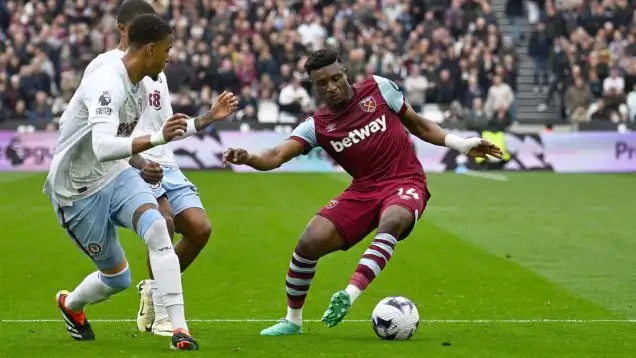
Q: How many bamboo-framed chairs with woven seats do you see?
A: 0